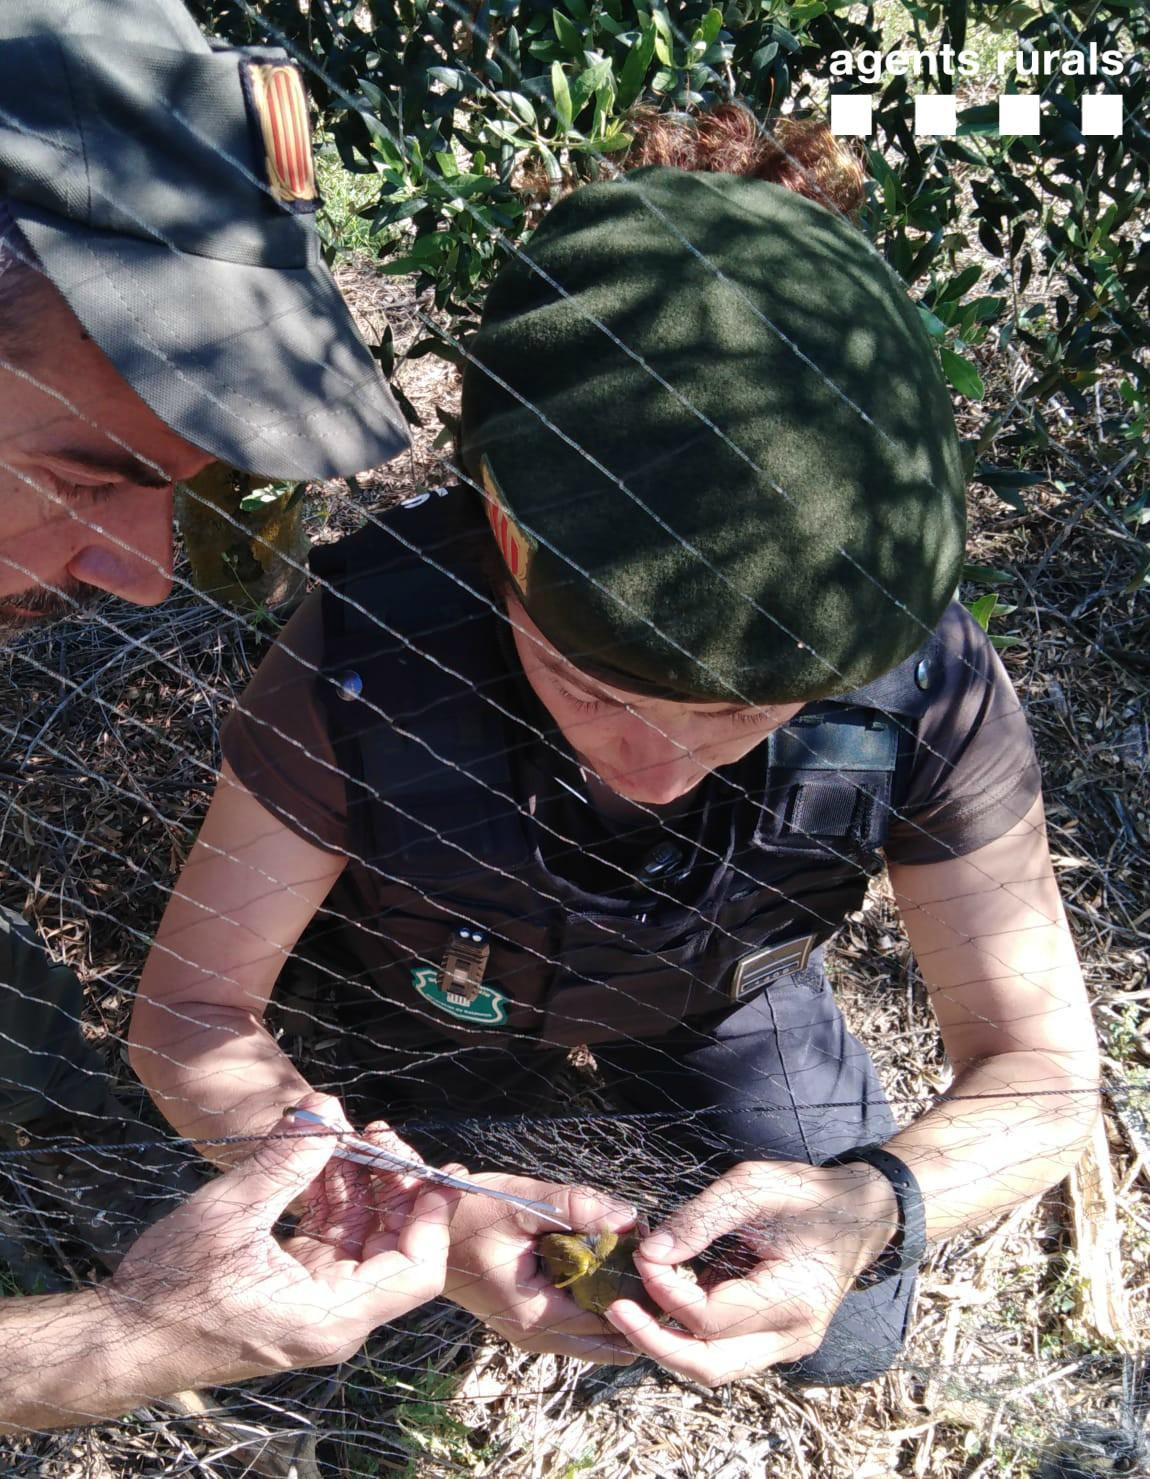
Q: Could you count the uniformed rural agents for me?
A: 2